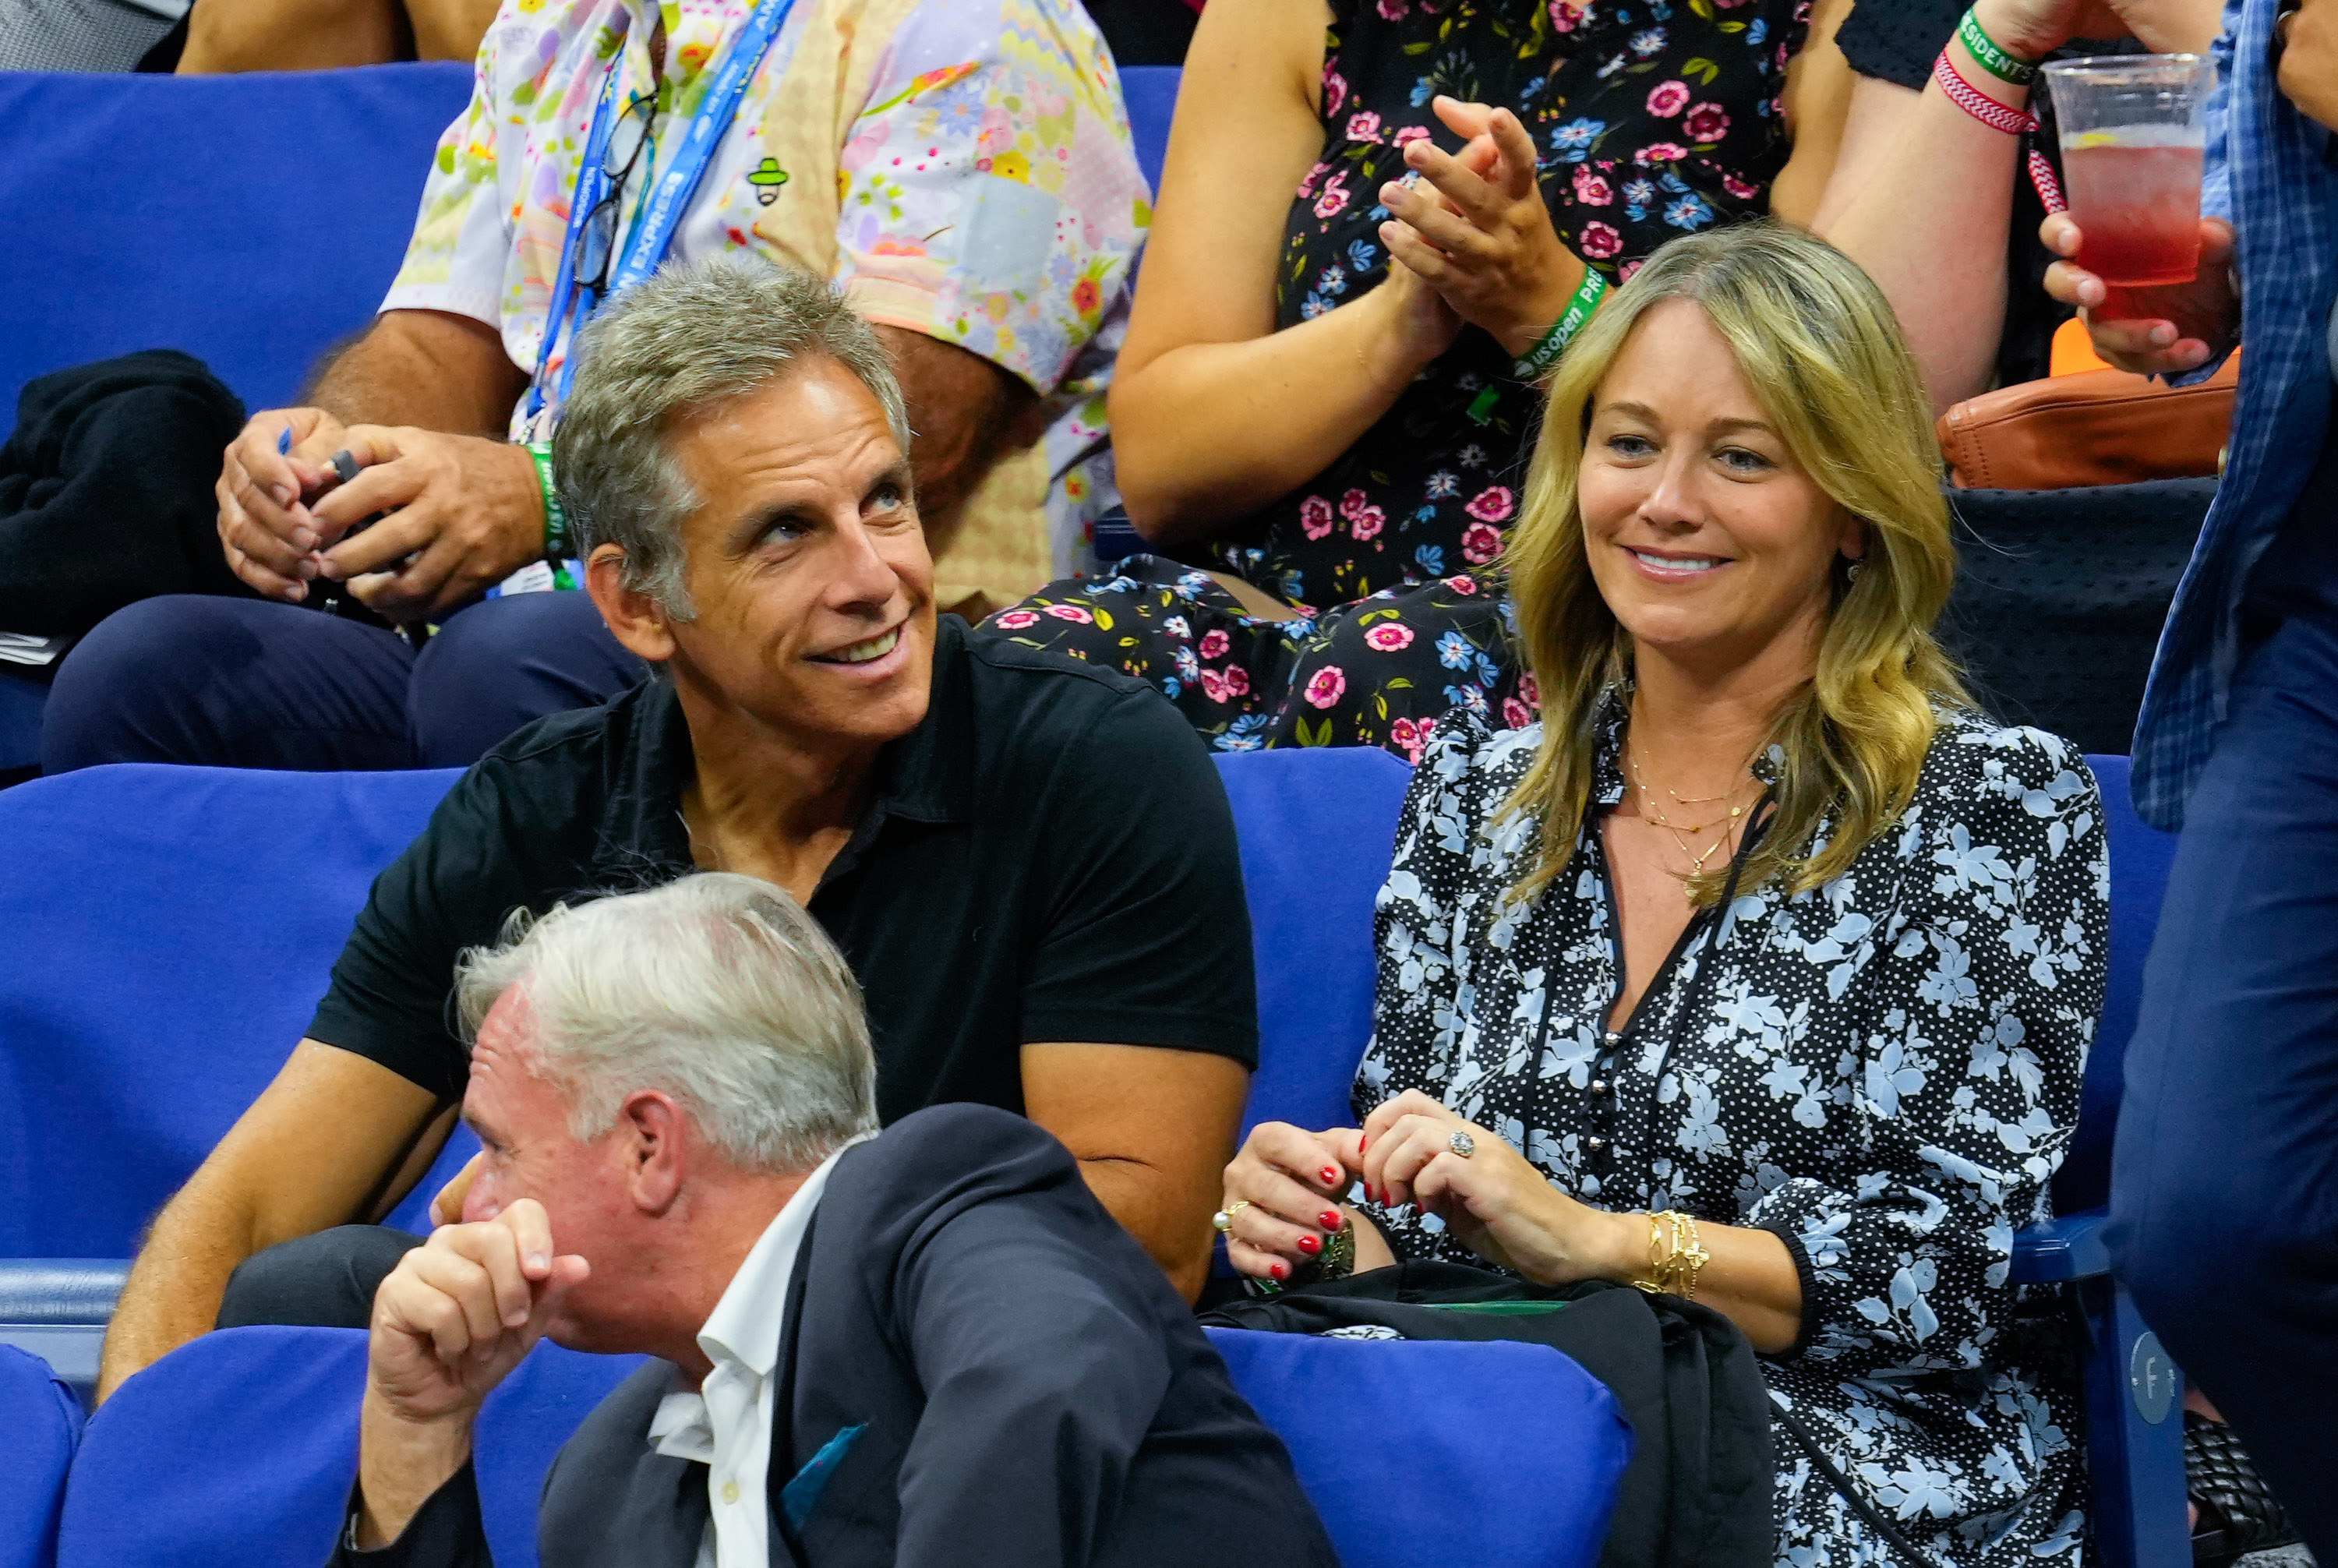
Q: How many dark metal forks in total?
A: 0